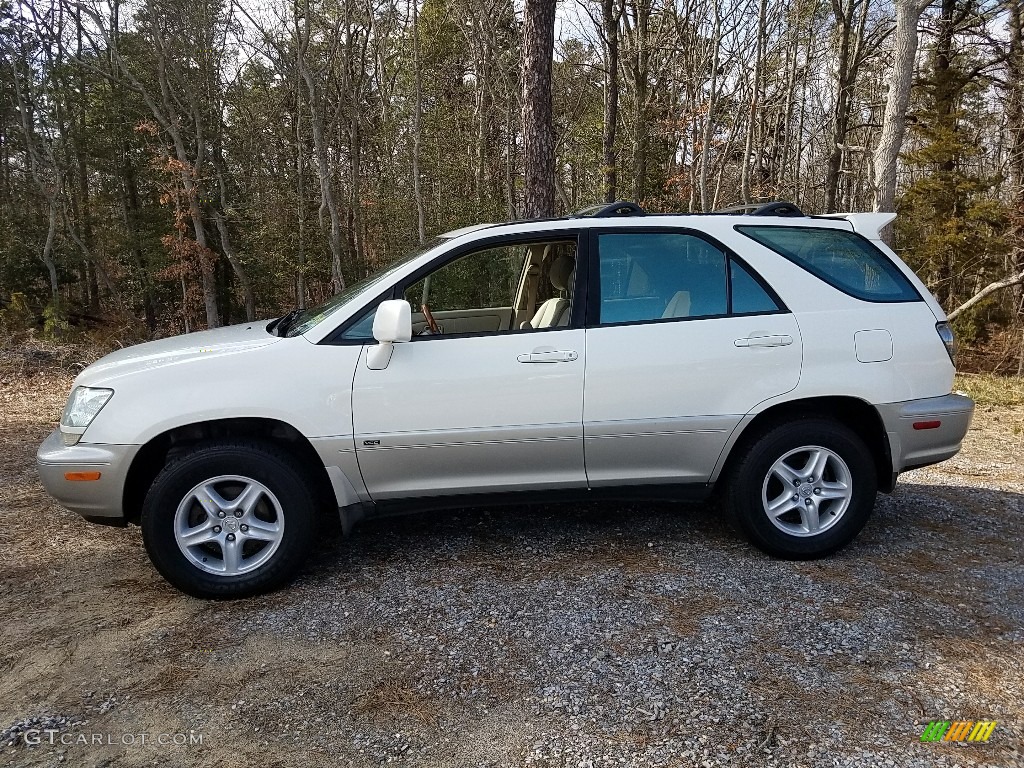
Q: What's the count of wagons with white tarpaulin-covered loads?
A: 0